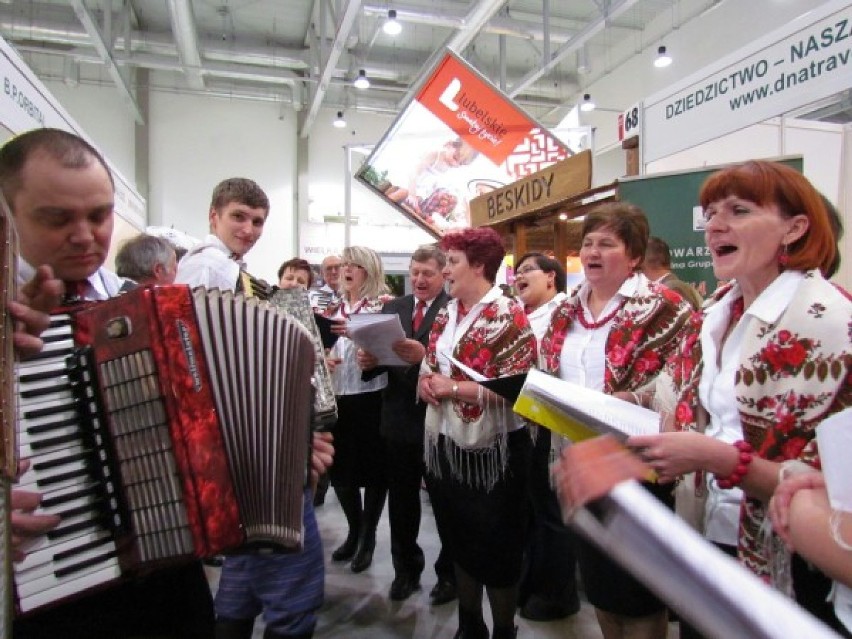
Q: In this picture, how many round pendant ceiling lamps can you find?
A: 5